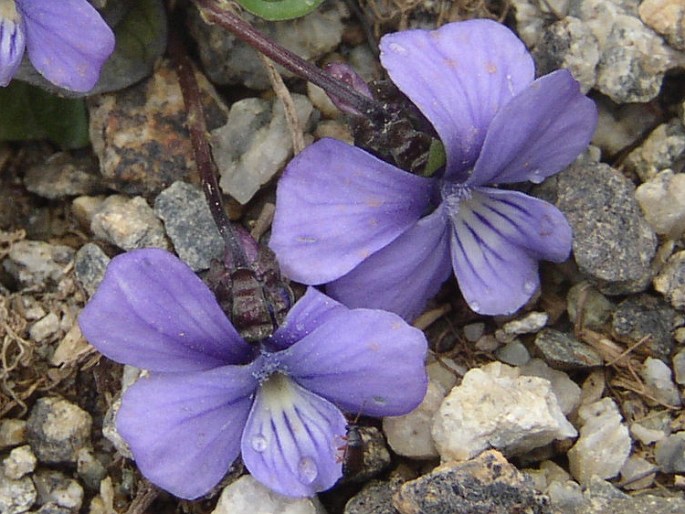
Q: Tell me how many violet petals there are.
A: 12